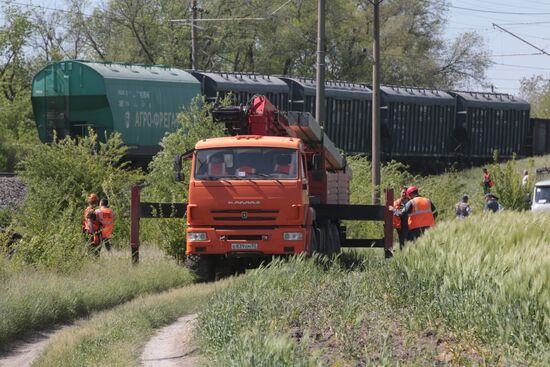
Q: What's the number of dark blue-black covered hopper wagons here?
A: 4